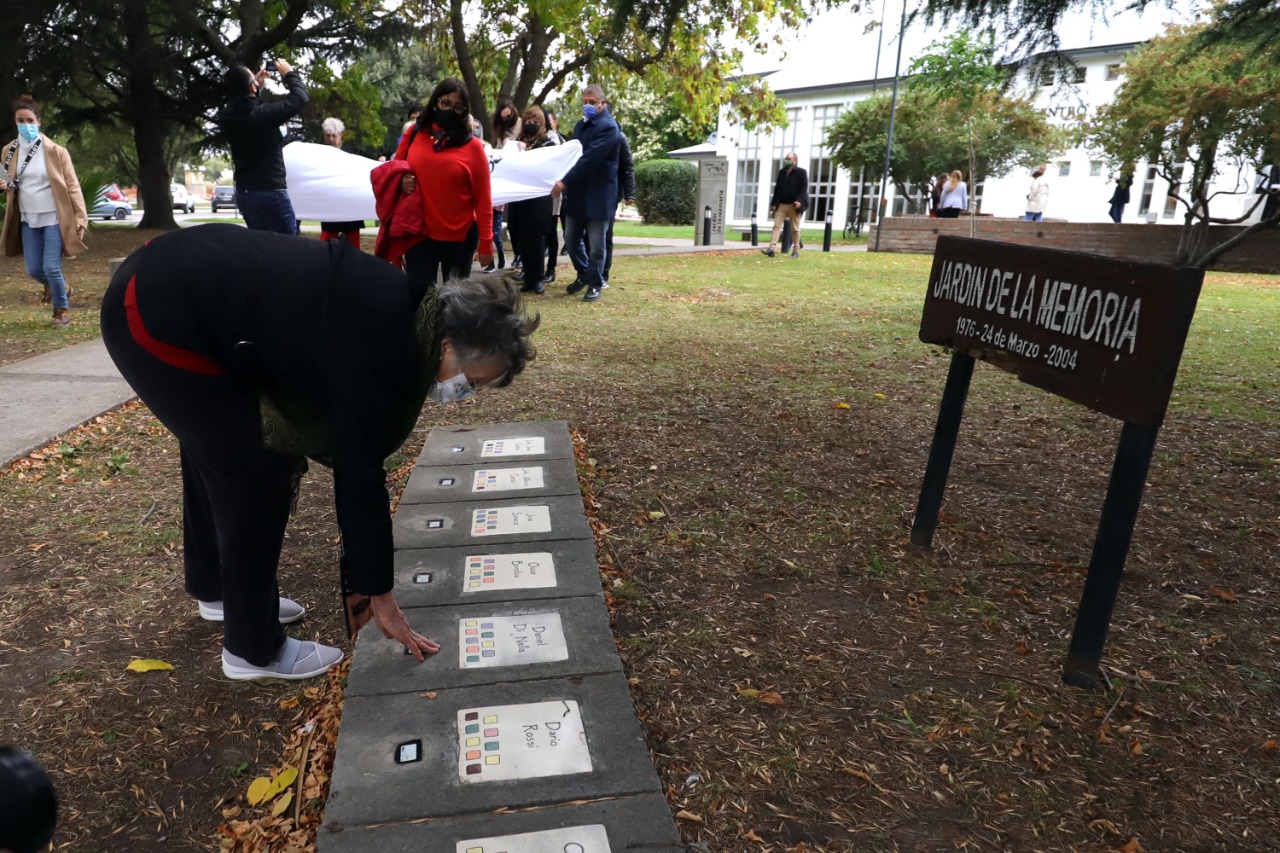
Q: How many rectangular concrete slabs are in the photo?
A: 7